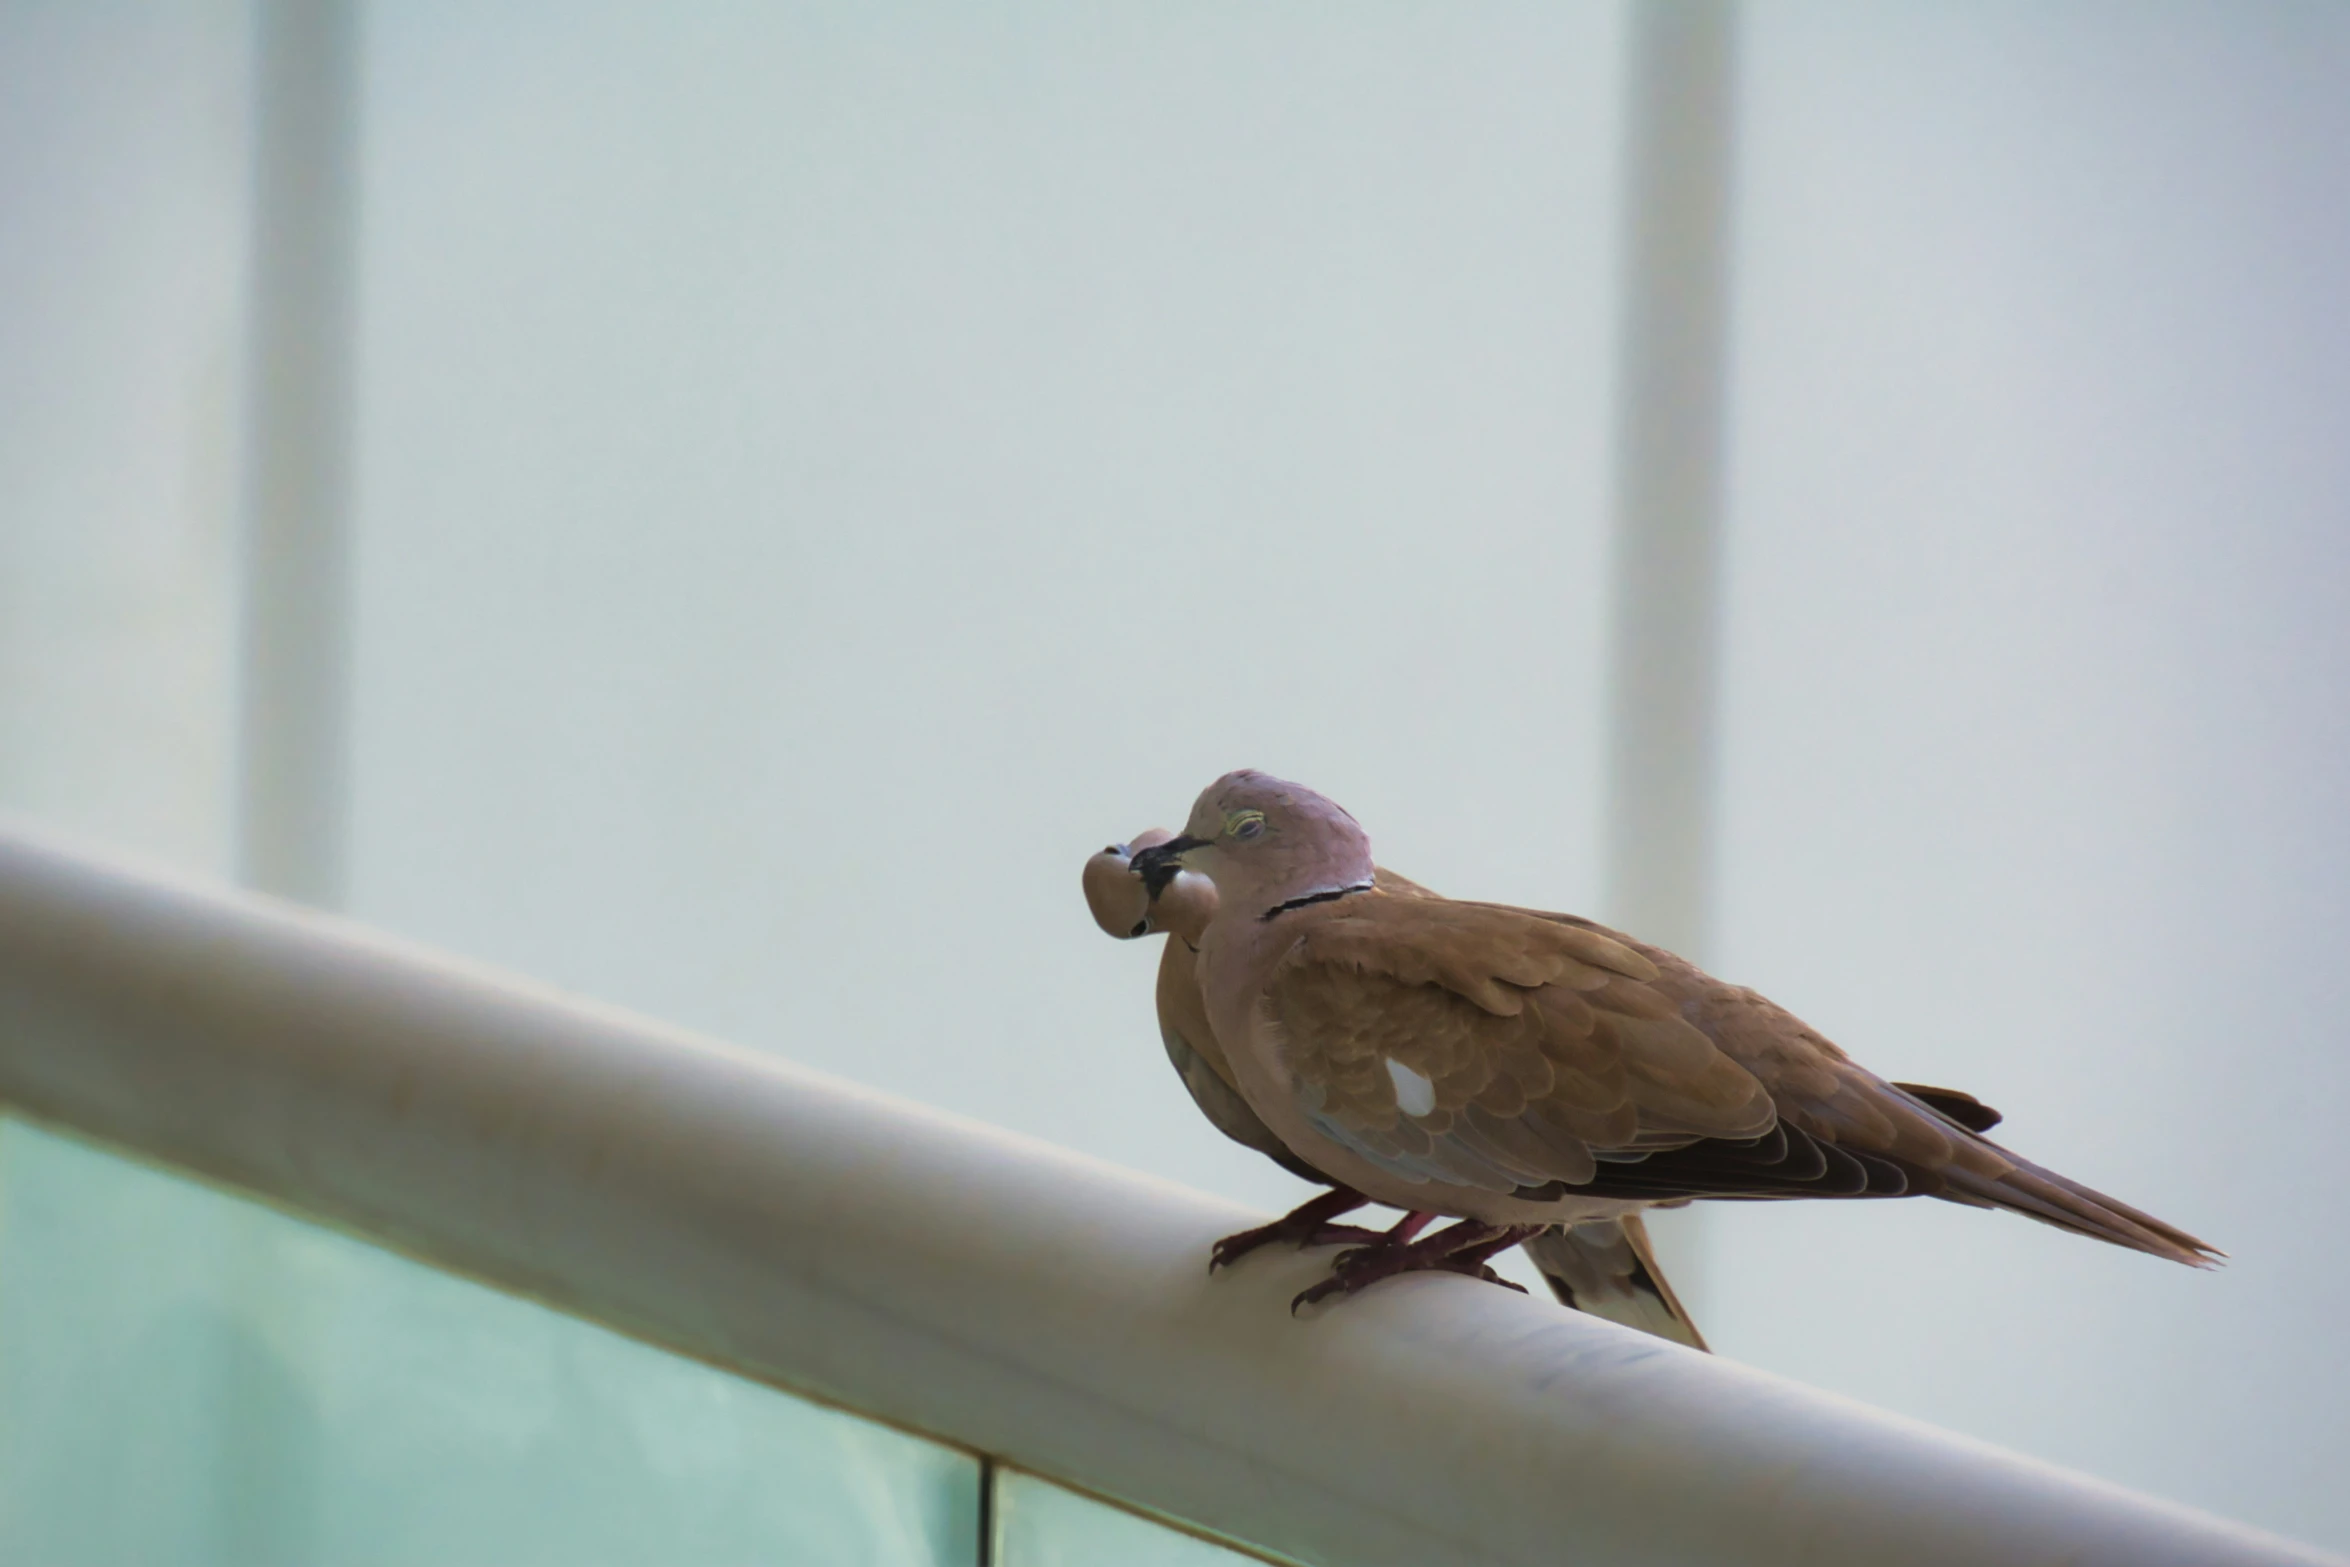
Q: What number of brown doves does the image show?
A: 2